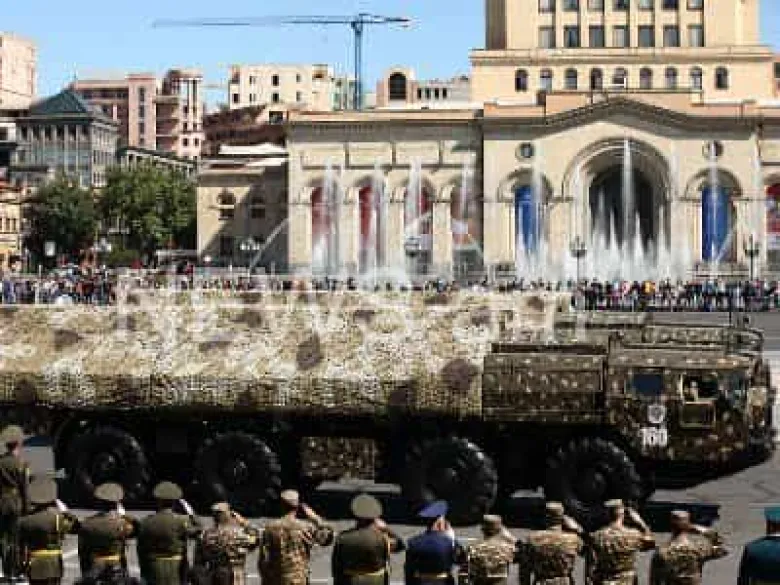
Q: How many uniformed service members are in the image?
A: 13